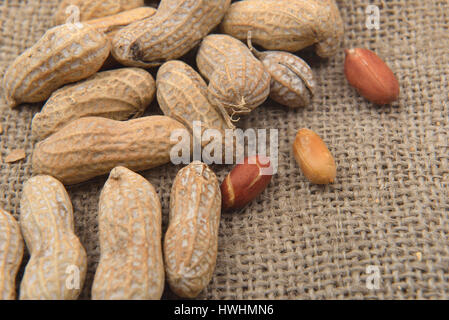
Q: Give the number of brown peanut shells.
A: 13